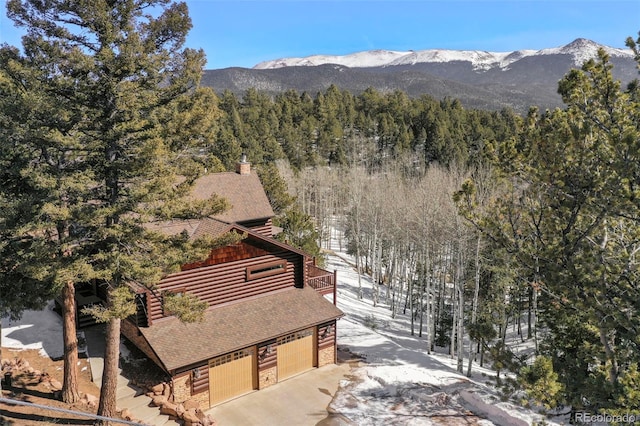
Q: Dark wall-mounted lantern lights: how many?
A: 3